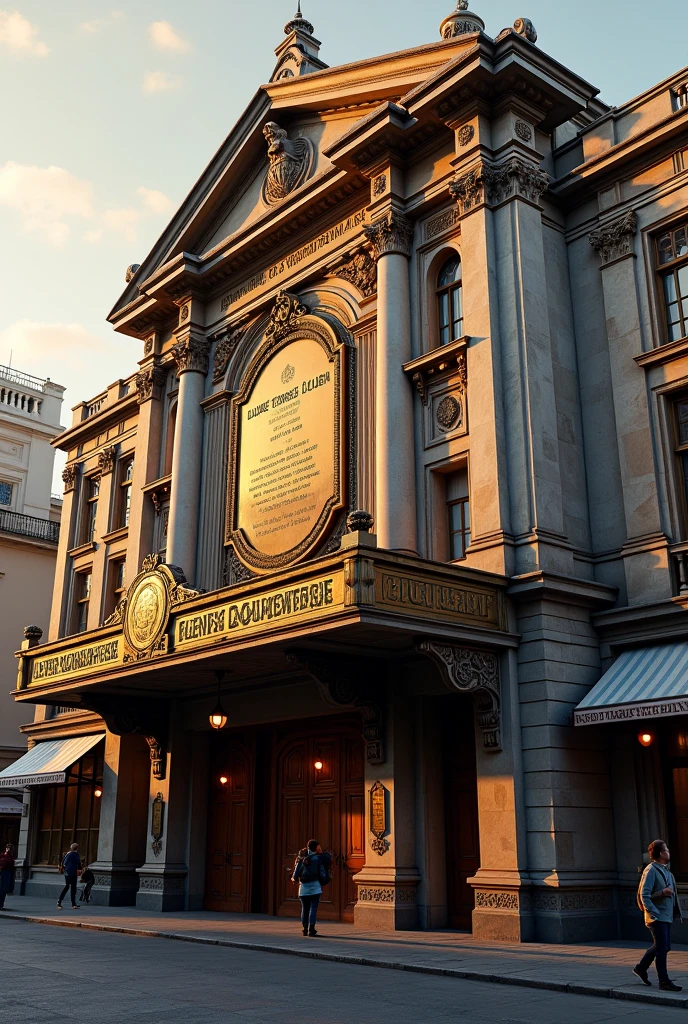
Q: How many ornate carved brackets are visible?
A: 3